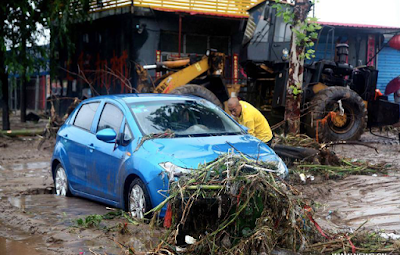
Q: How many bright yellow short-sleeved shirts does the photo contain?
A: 1